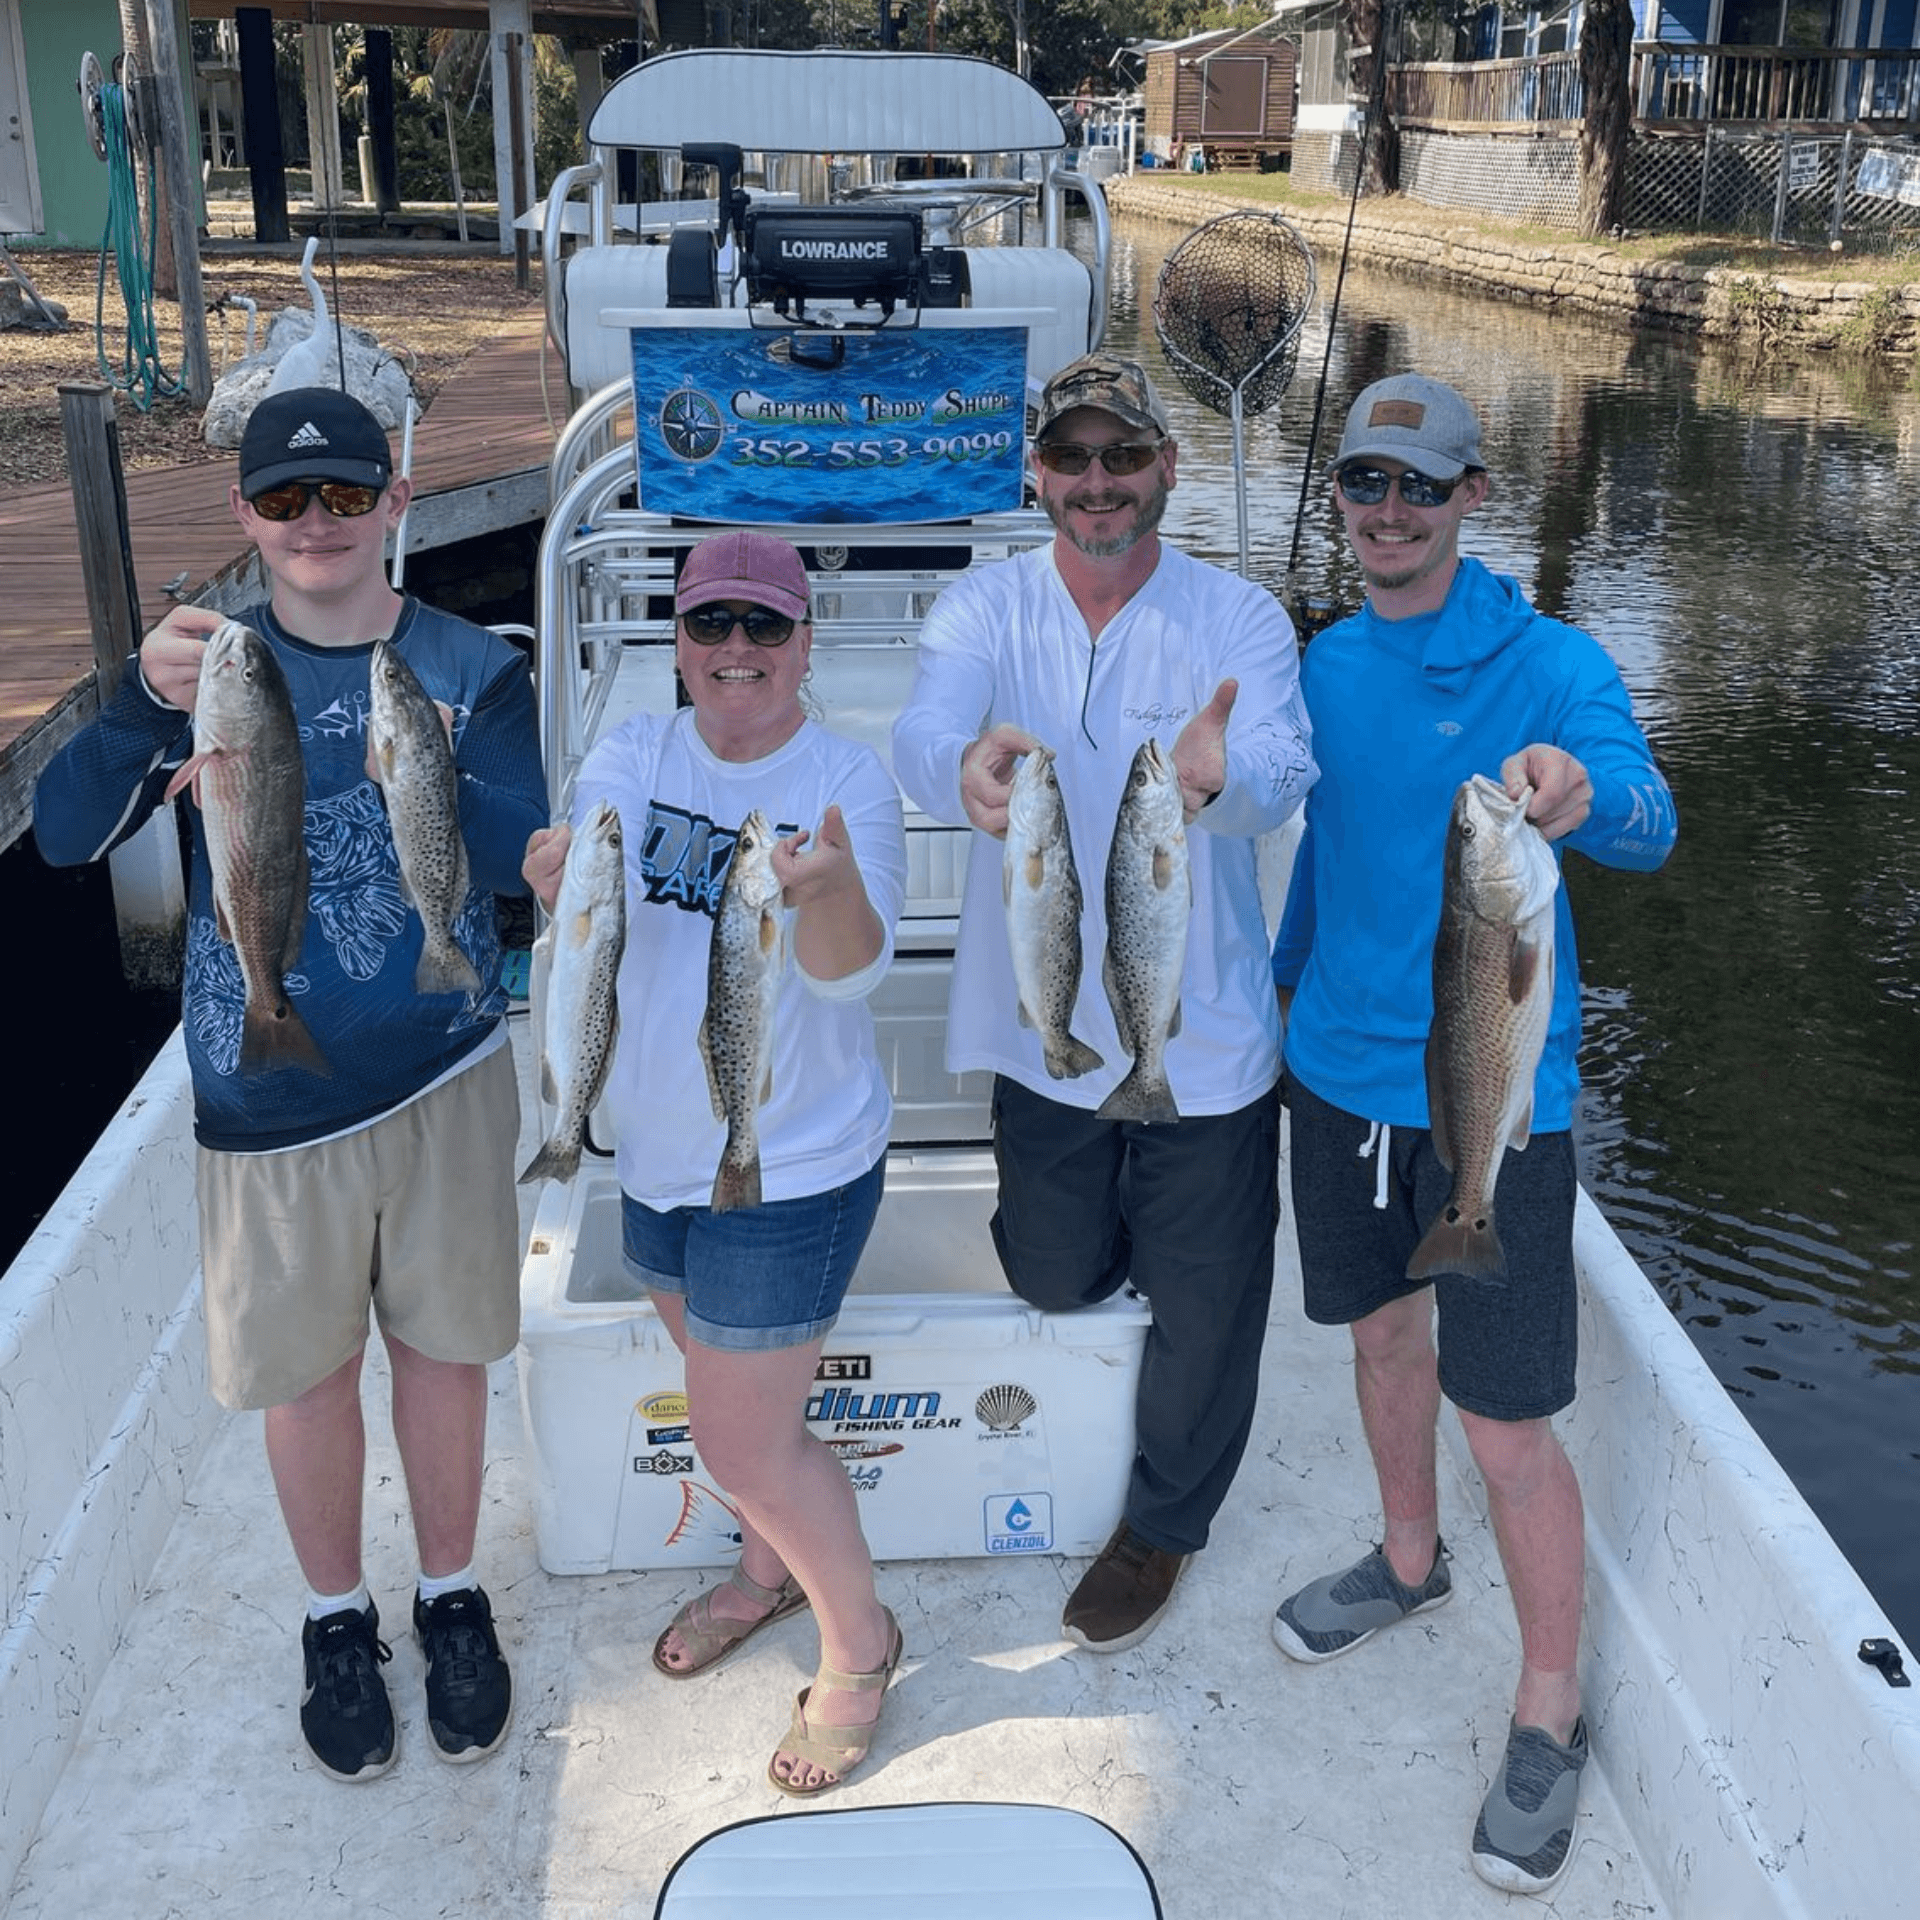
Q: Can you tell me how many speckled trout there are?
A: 5